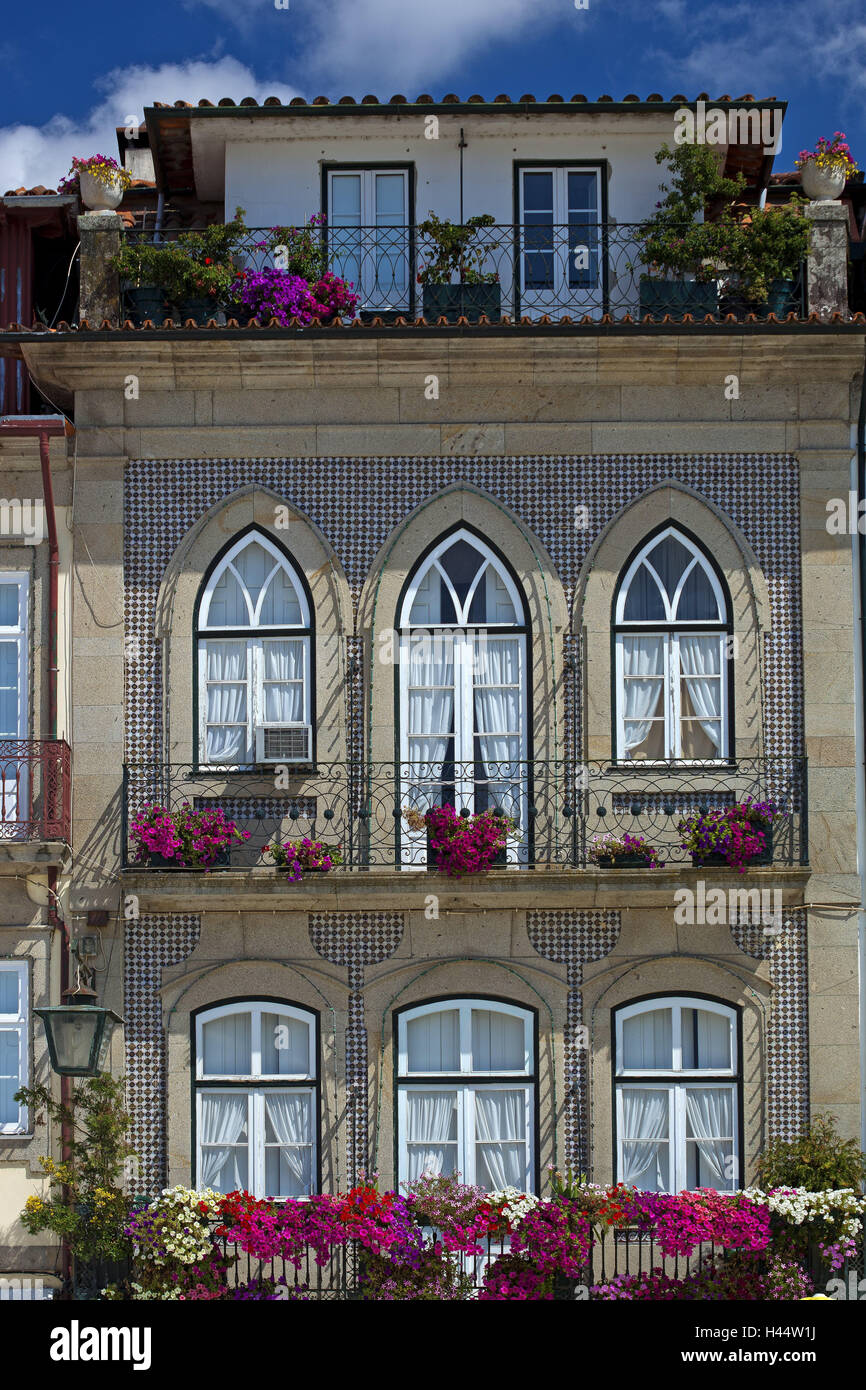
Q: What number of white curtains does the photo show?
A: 12